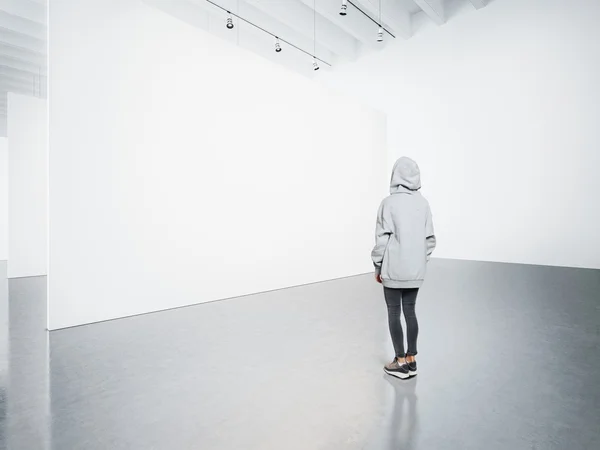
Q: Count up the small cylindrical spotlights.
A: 5